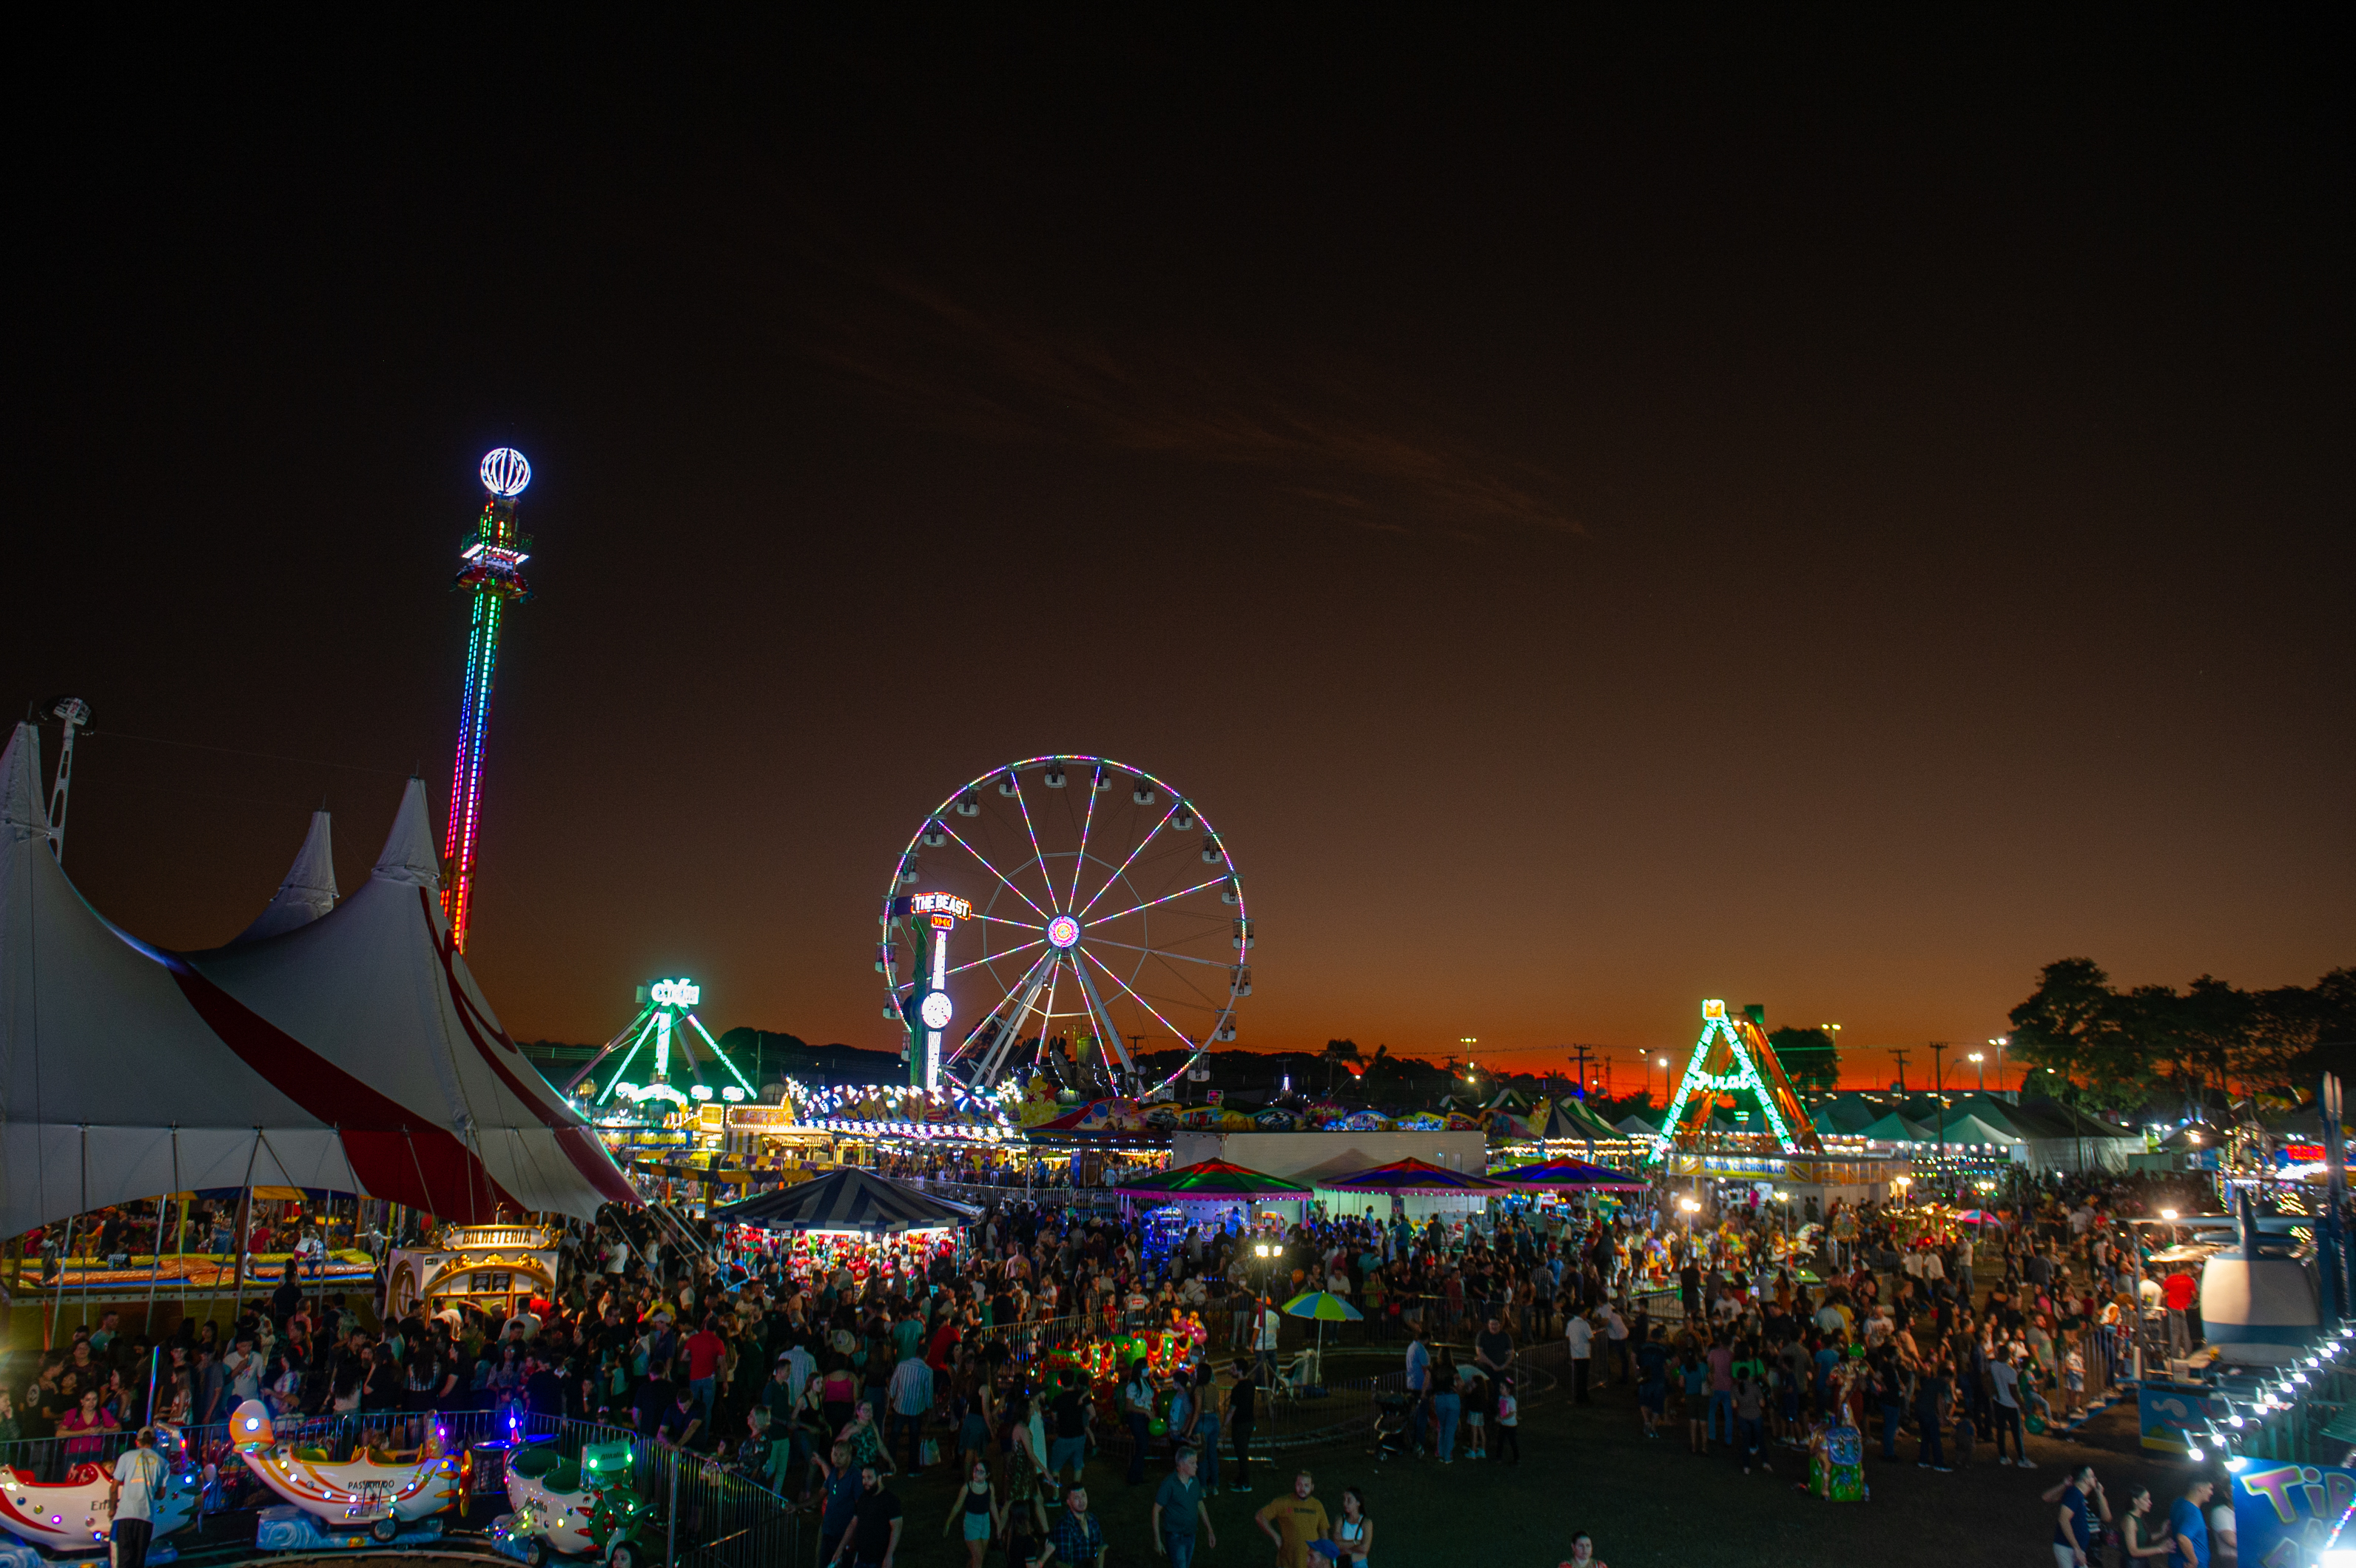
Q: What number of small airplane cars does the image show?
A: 3